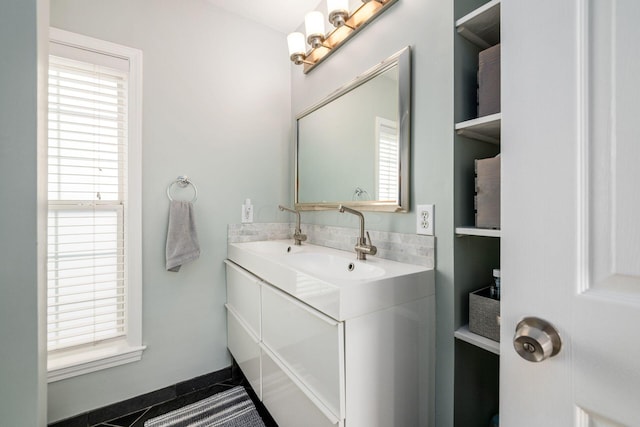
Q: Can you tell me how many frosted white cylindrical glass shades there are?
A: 3